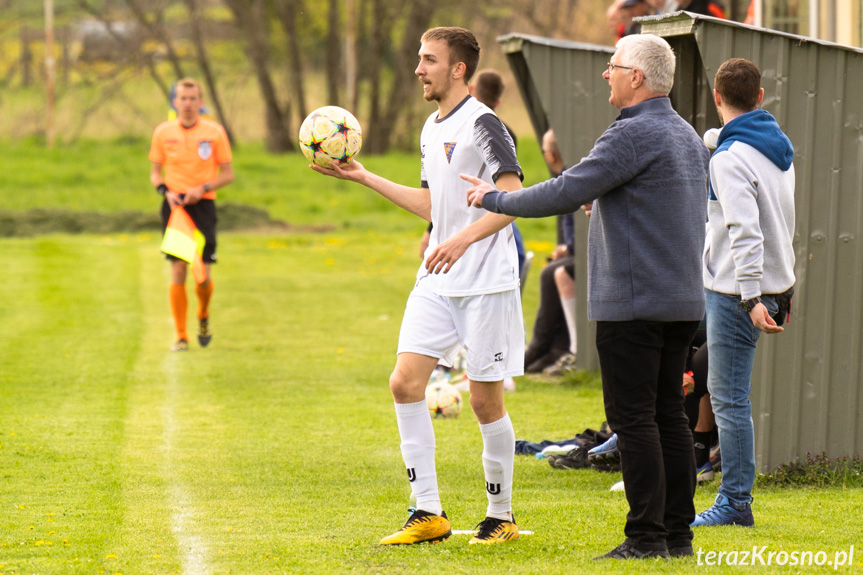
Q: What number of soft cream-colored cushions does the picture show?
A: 0